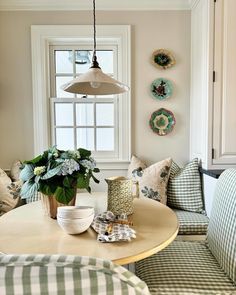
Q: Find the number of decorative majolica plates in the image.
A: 3